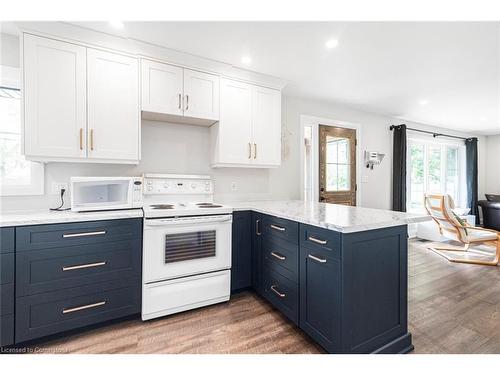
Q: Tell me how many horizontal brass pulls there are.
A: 8